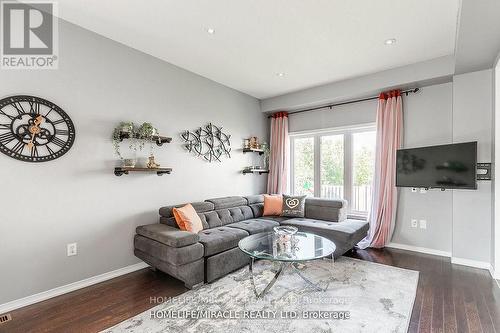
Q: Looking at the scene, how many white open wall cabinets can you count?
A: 0